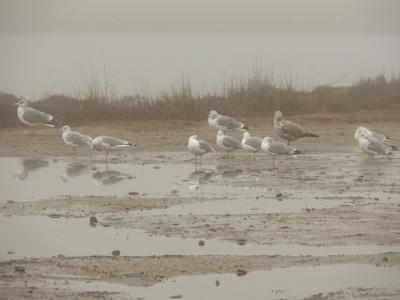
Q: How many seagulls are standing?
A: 11